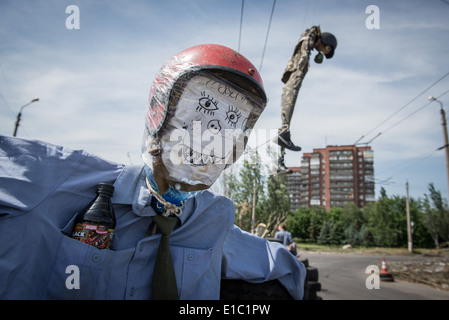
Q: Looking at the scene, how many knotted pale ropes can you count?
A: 1